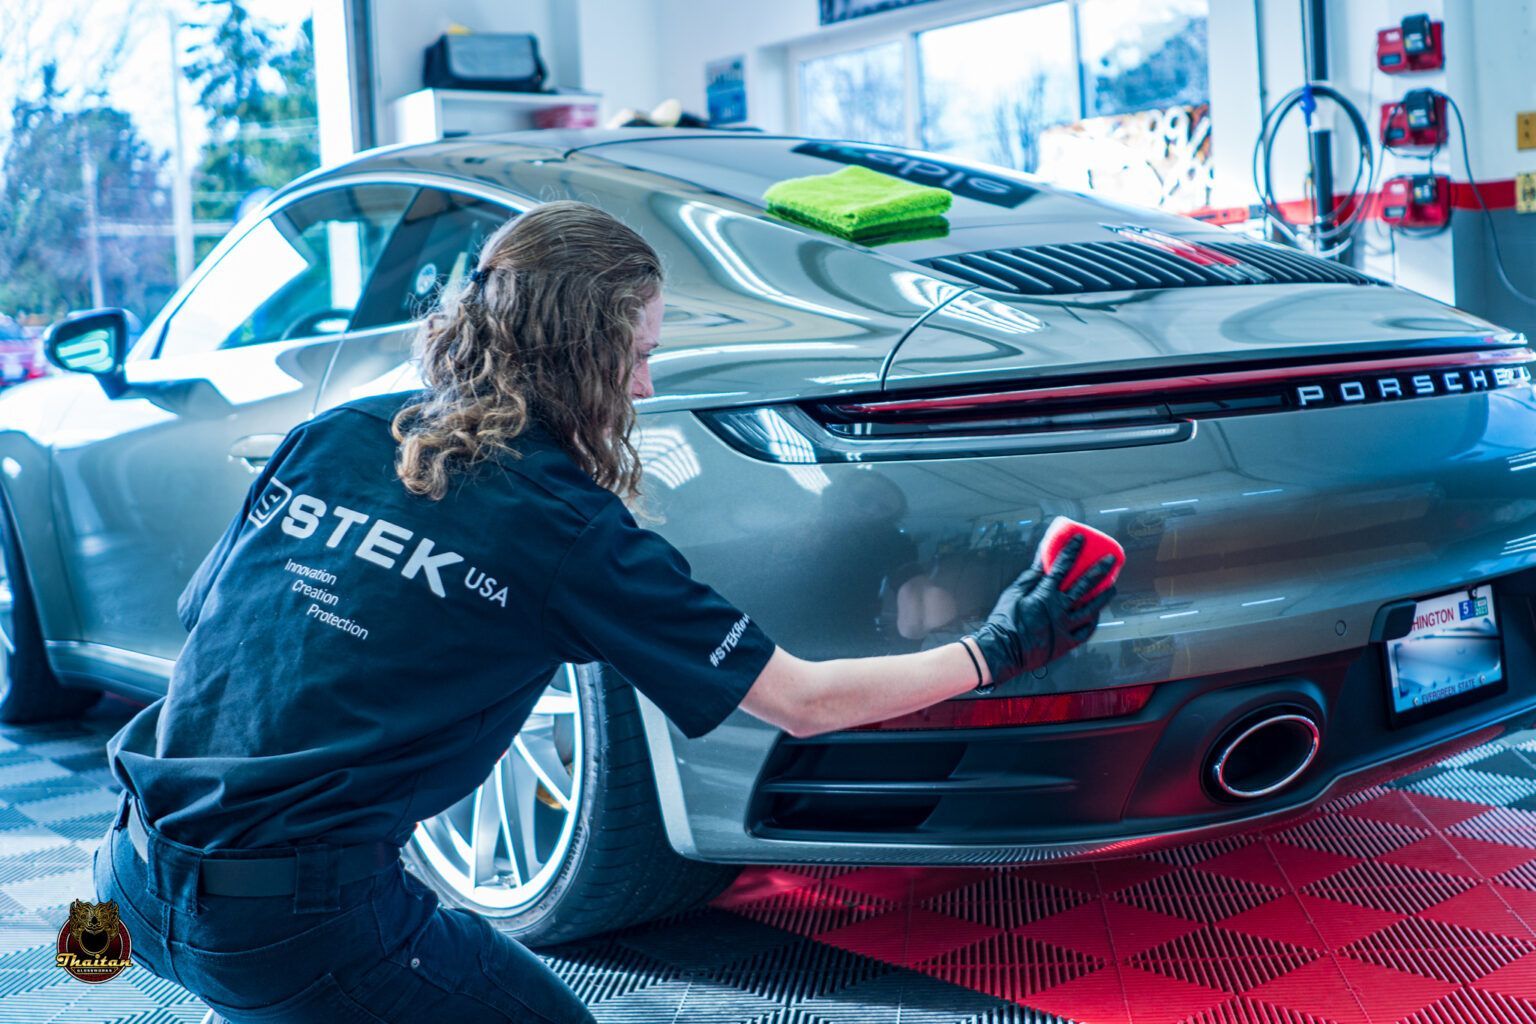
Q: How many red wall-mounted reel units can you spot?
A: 3